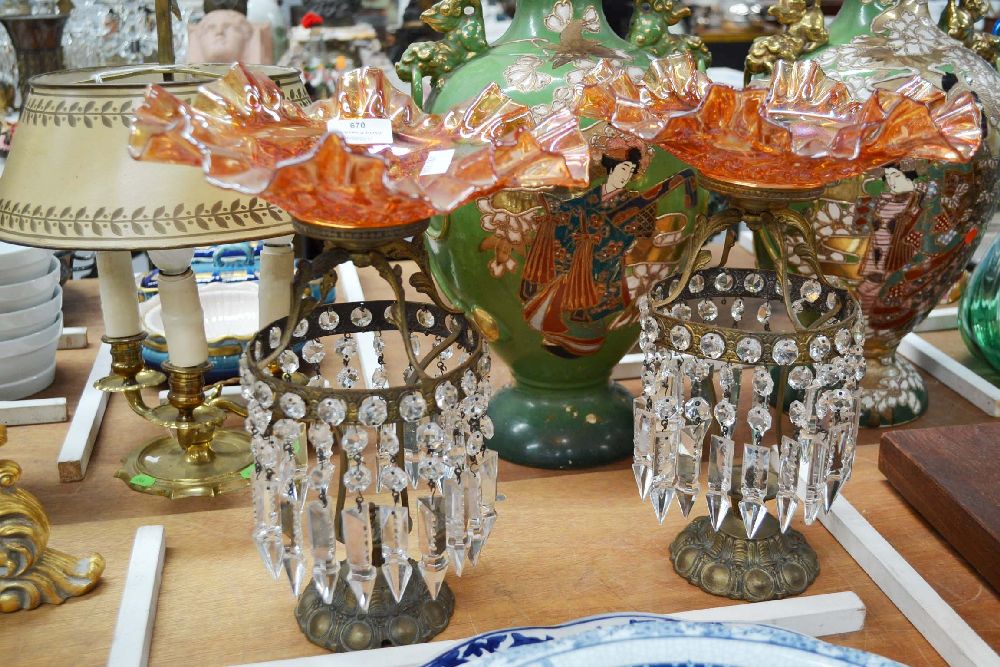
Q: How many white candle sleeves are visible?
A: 3